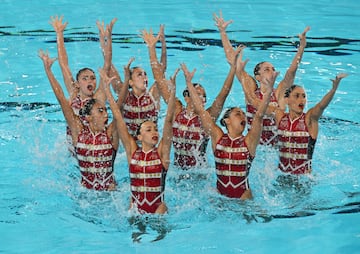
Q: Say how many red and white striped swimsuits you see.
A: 8